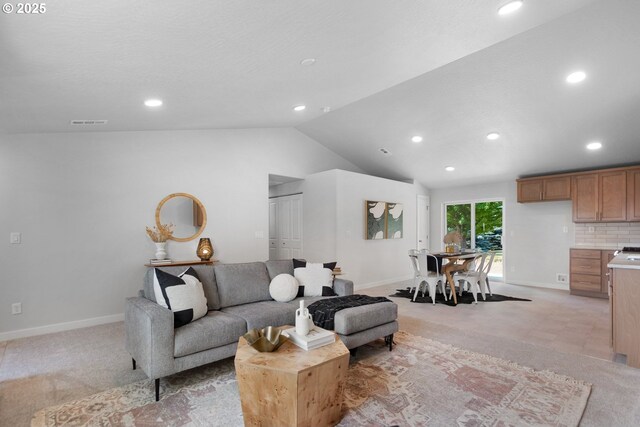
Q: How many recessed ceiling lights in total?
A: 8